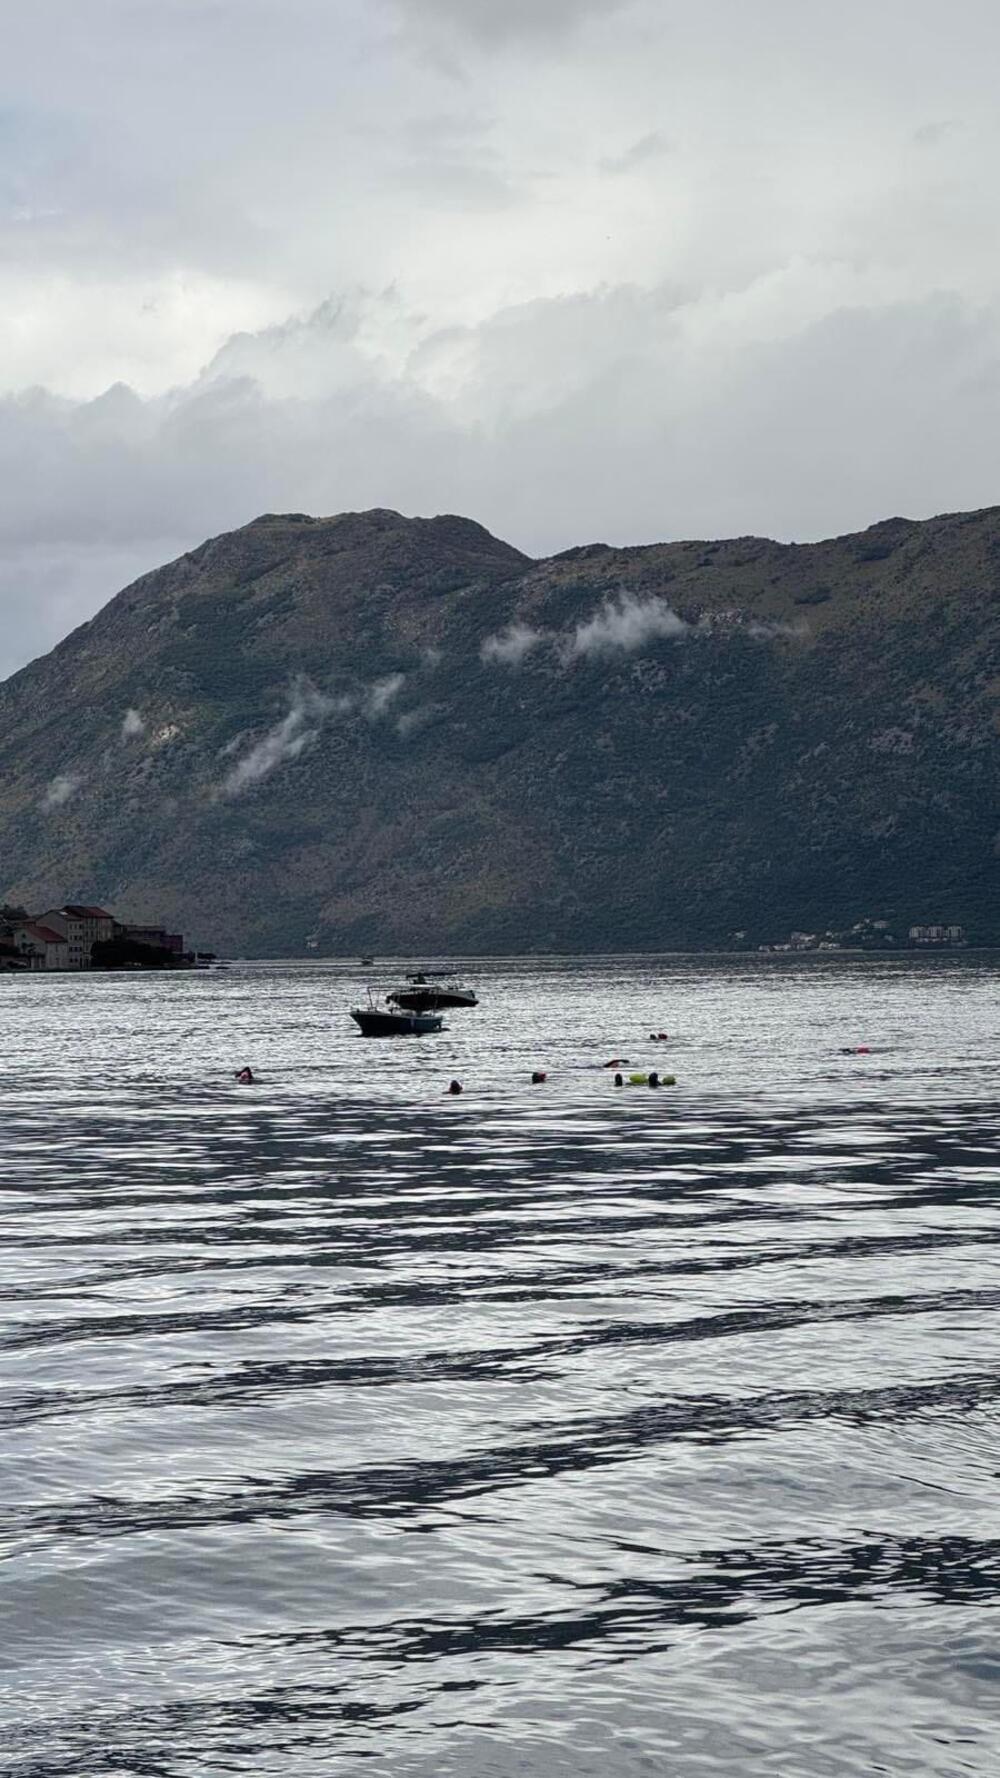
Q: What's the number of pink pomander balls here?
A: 0